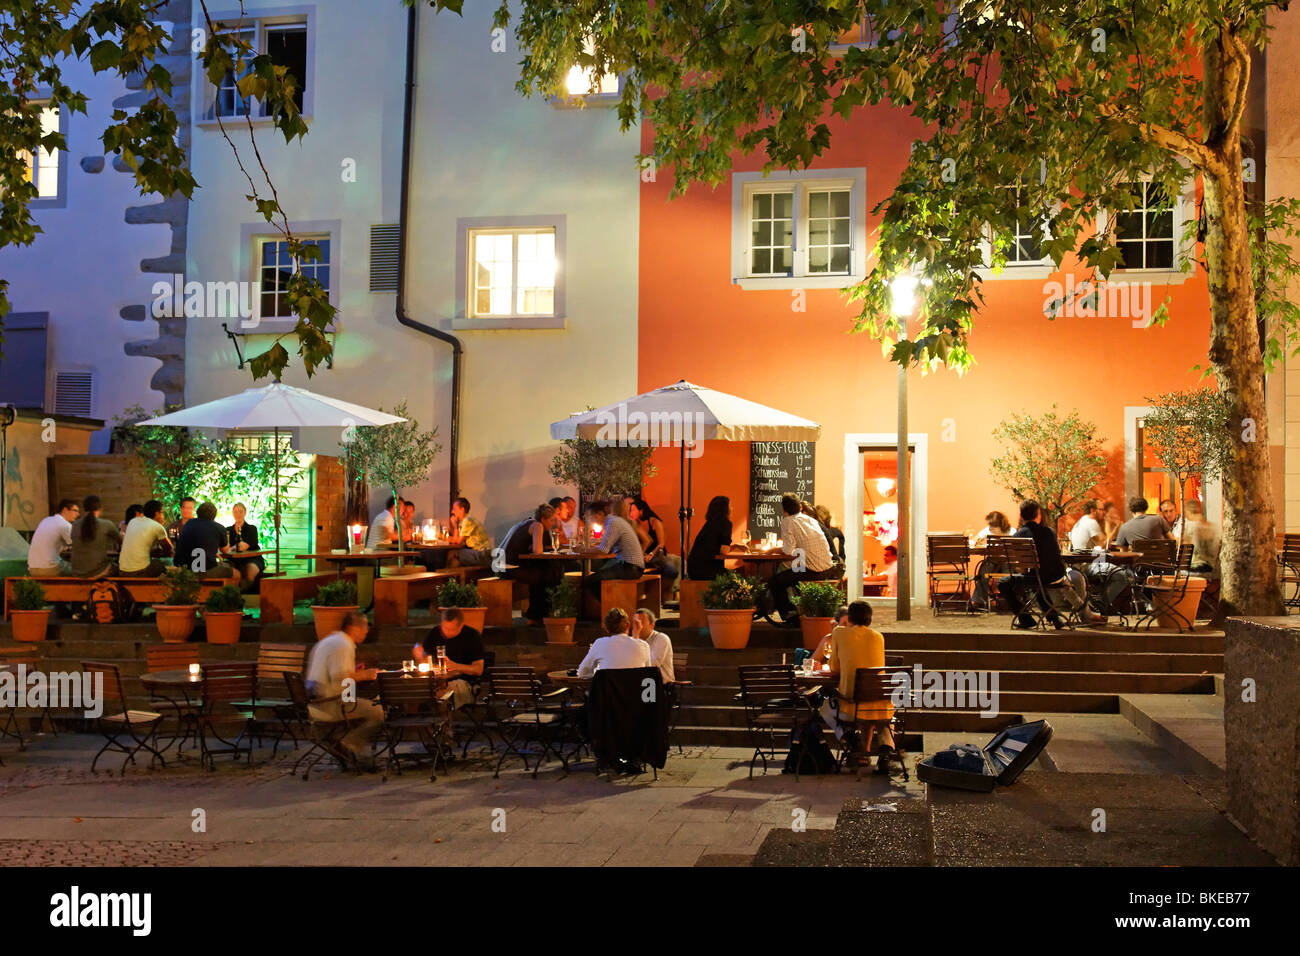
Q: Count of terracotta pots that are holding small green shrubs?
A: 8